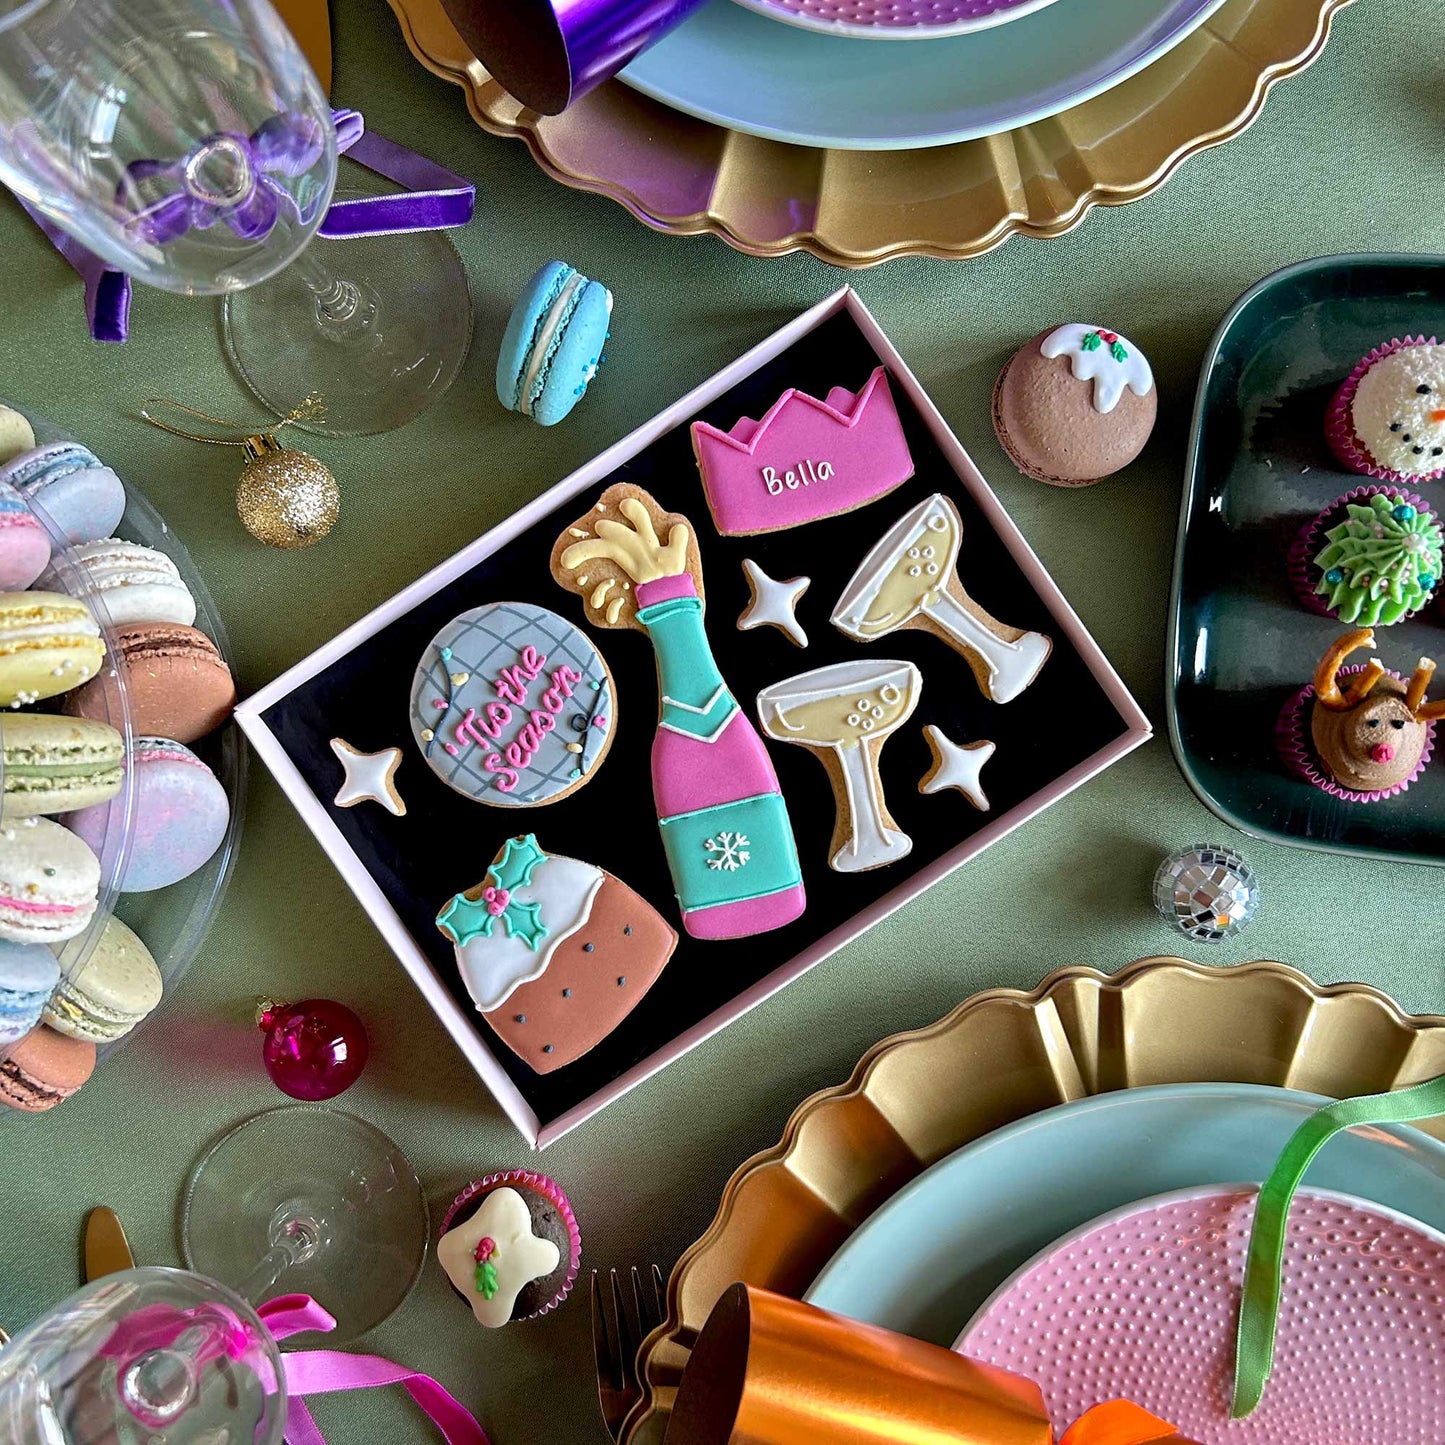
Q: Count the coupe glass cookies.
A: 2